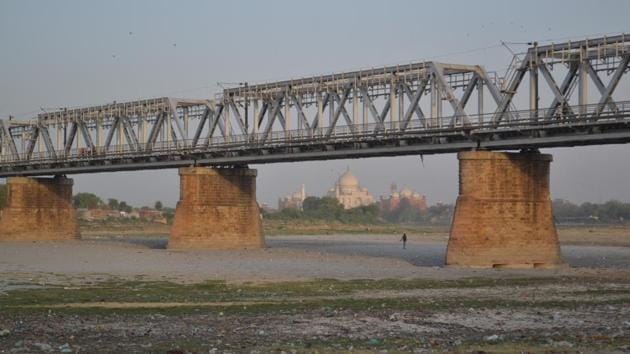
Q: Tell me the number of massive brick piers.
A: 3